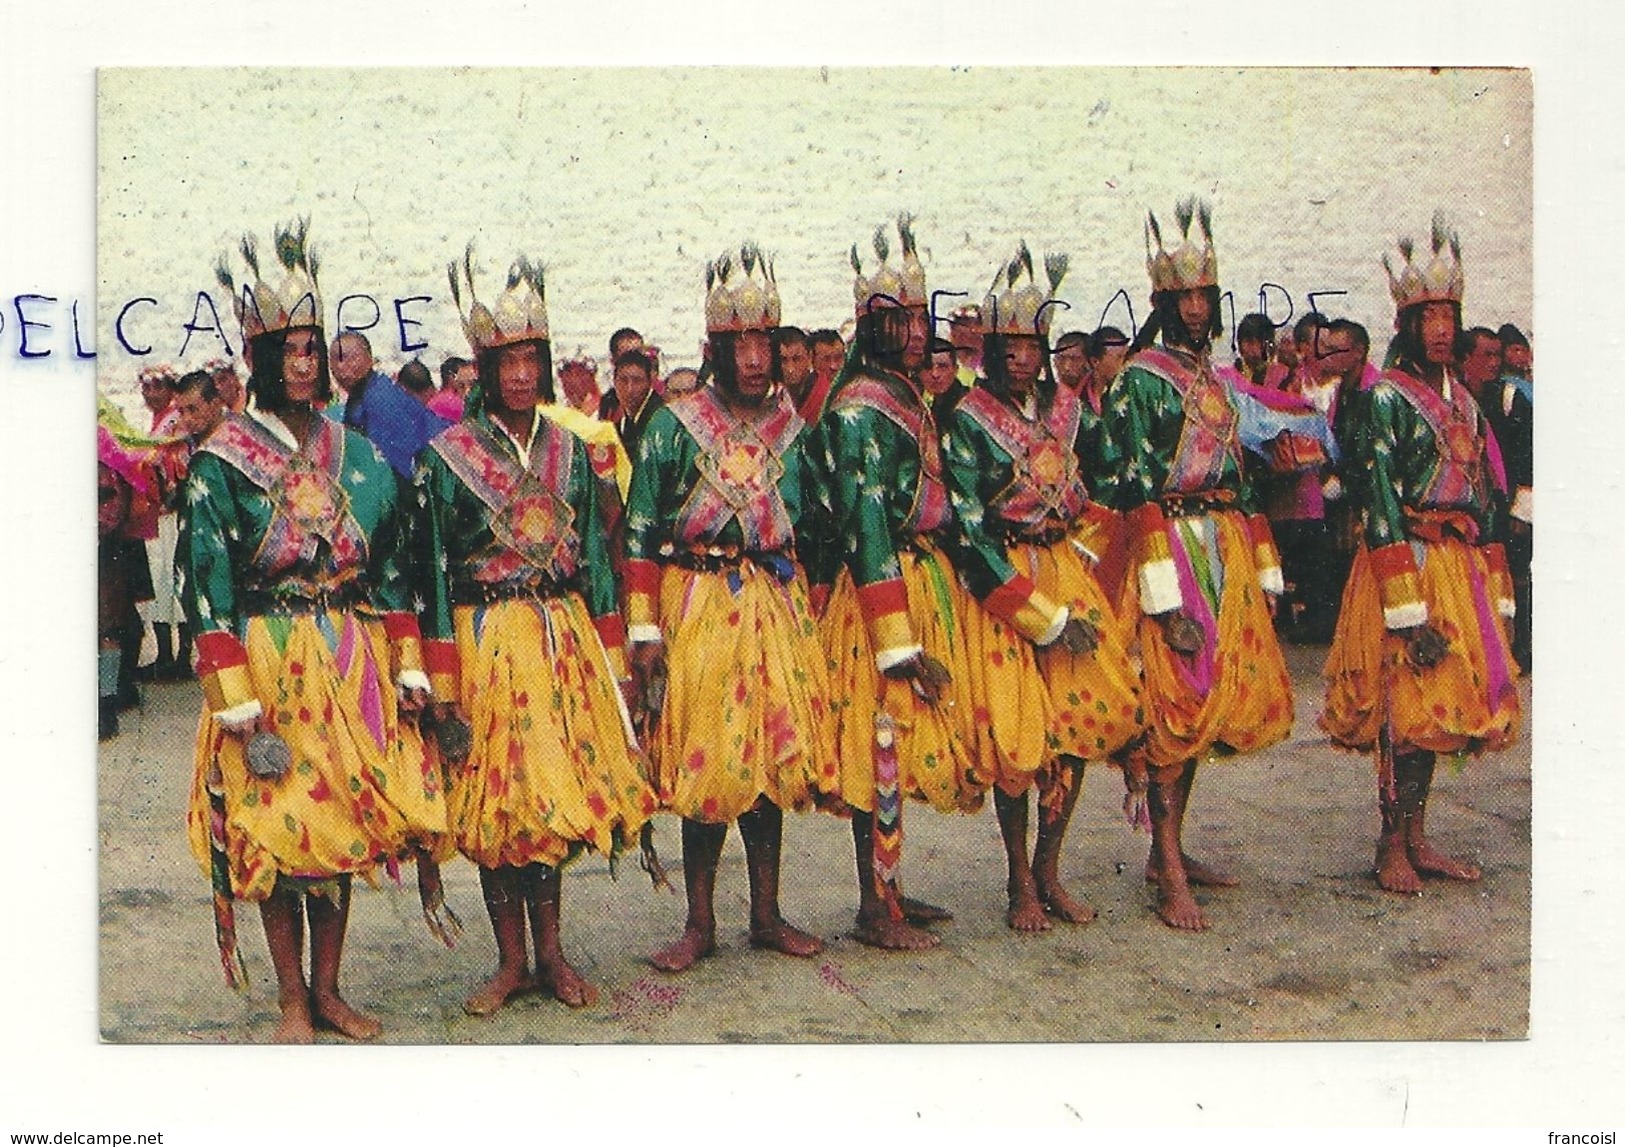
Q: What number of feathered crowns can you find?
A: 7